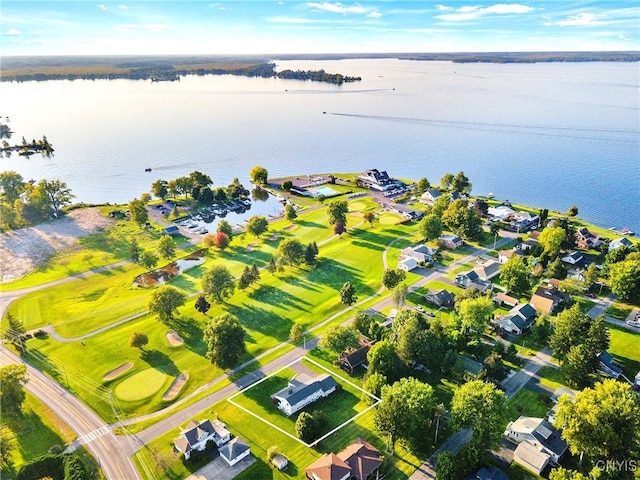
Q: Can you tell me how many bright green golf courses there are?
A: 1